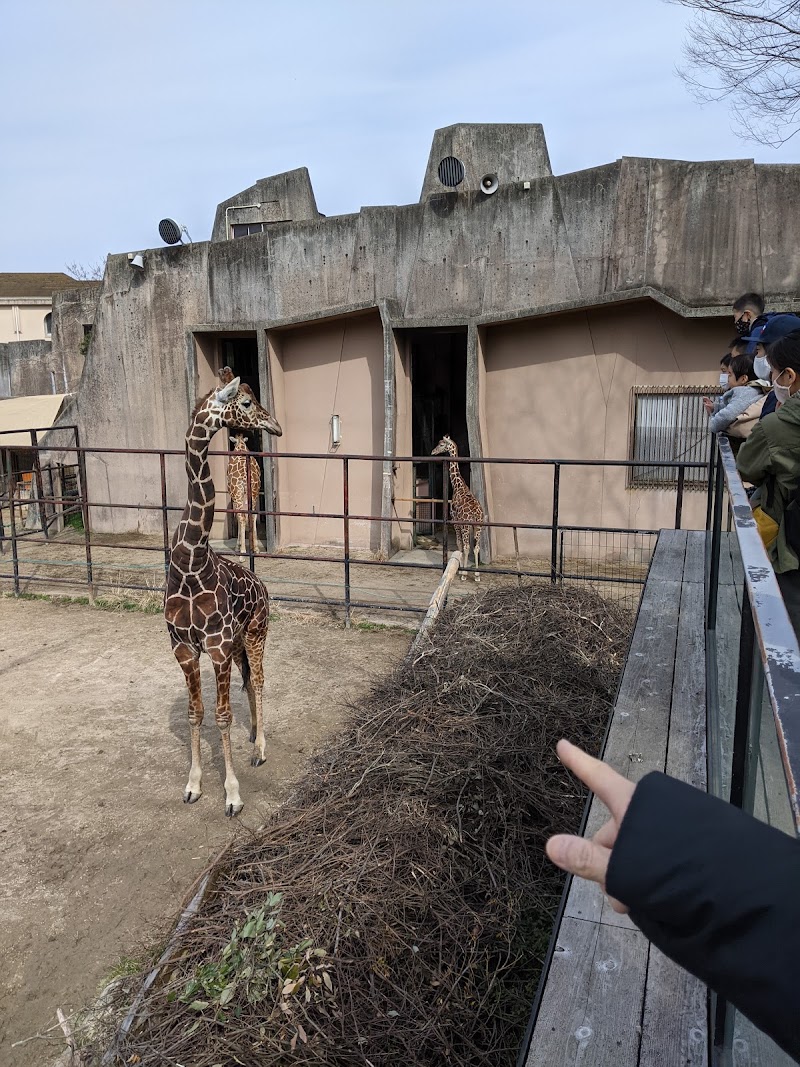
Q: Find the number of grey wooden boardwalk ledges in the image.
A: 1